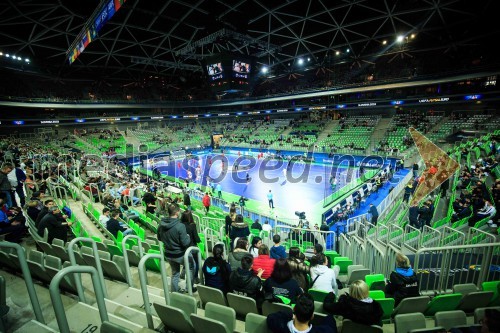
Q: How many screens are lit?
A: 2